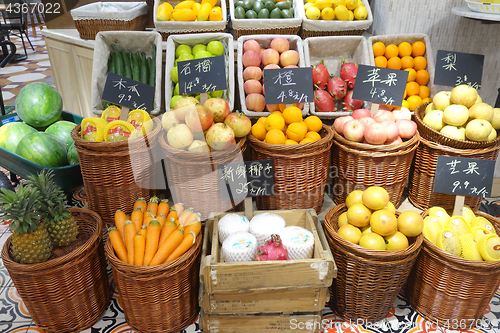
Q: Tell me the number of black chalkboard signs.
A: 7